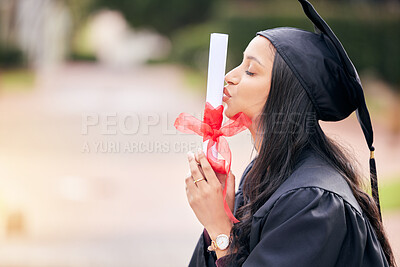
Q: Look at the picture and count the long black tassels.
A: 1